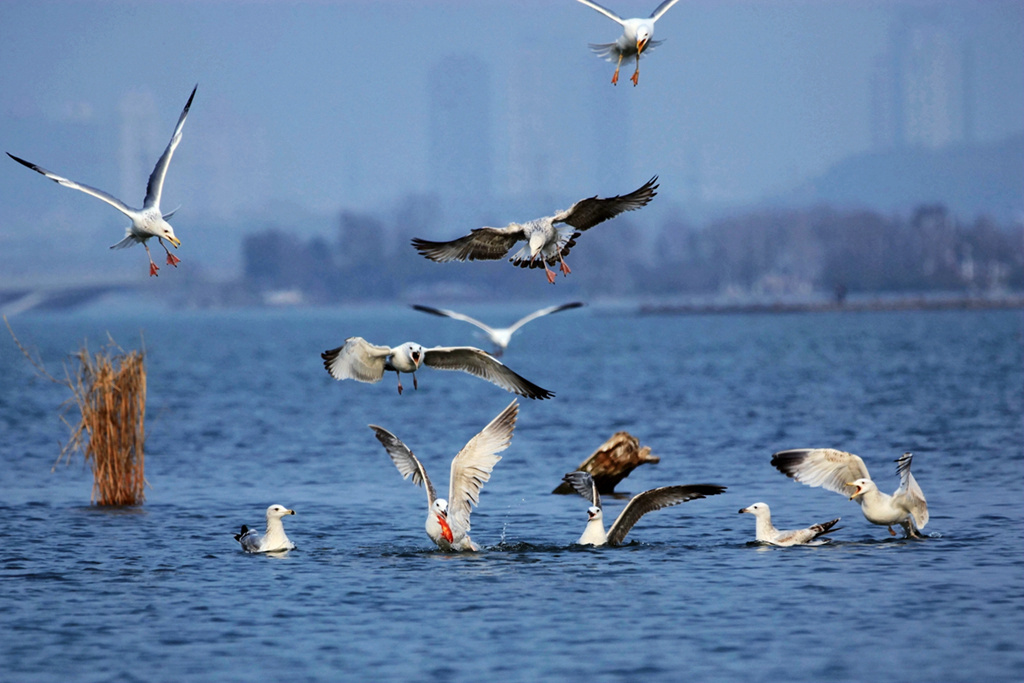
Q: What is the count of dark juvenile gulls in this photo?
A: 1